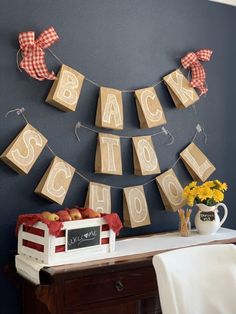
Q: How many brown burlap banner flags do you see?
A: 12